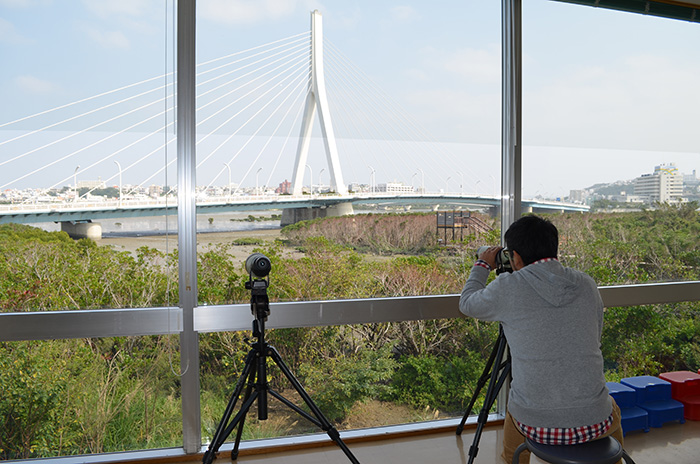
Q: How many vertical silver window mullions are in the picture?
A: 2